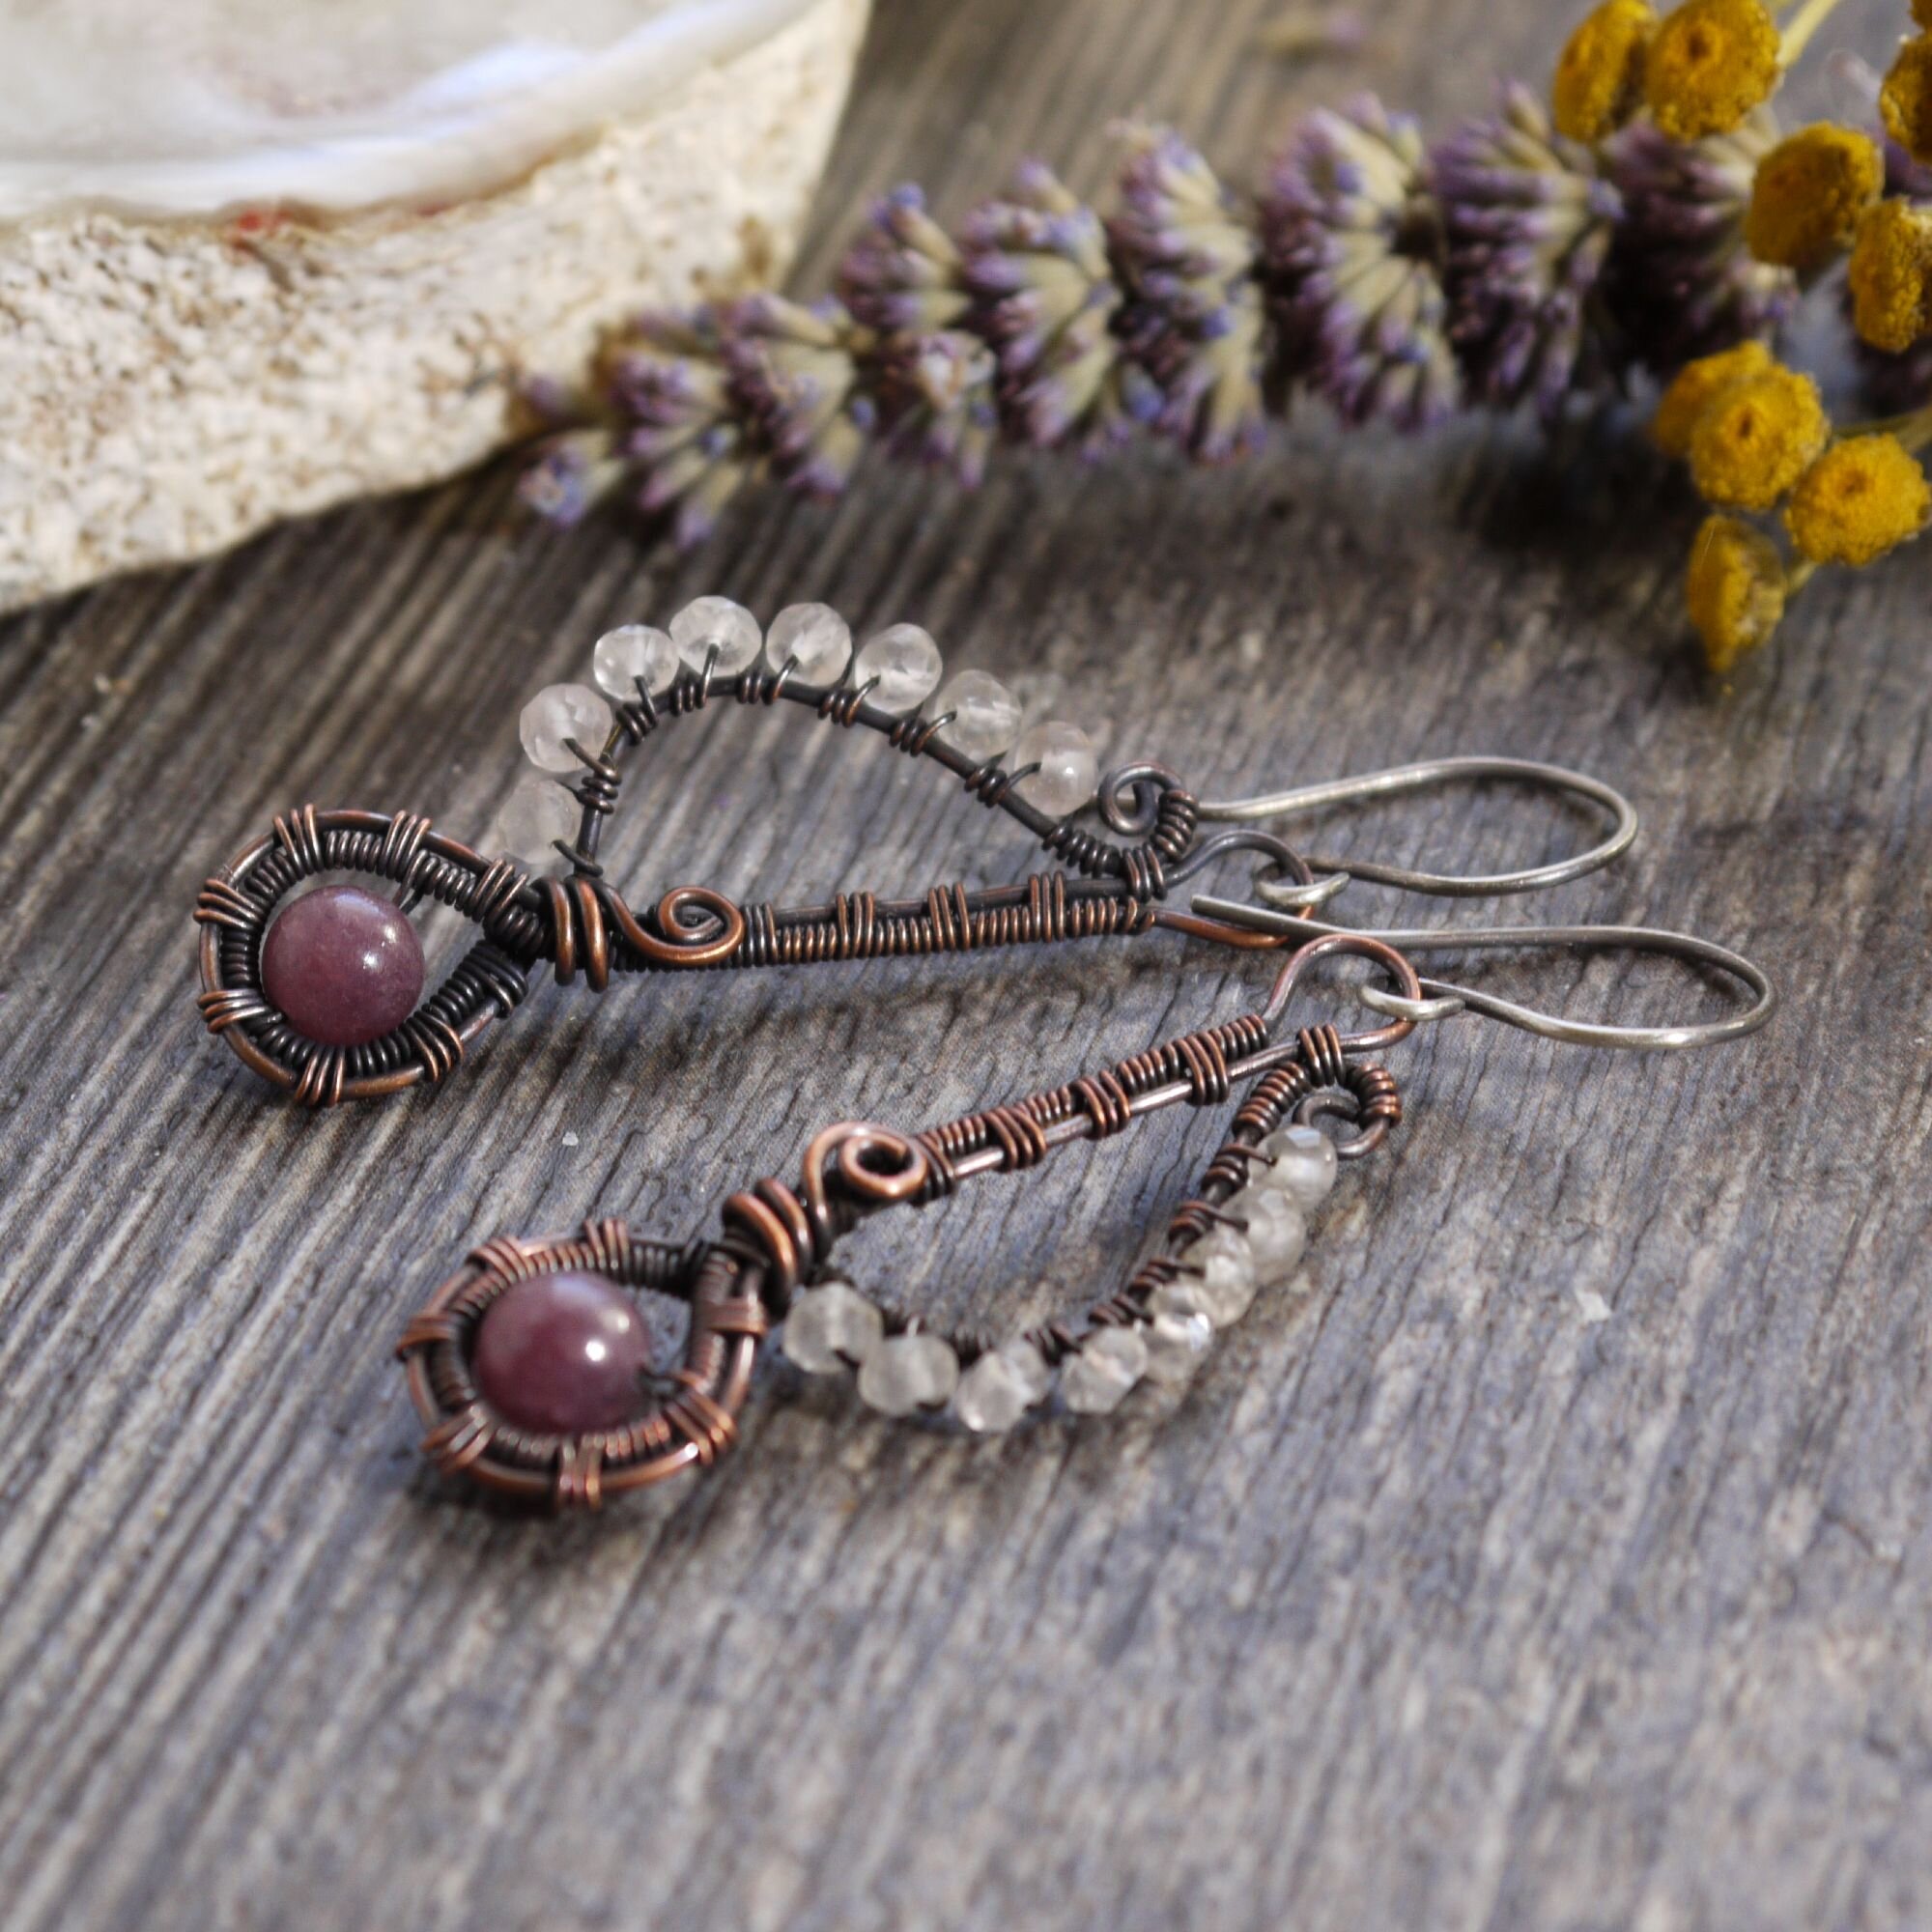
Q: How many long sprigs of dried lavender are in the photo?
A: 1